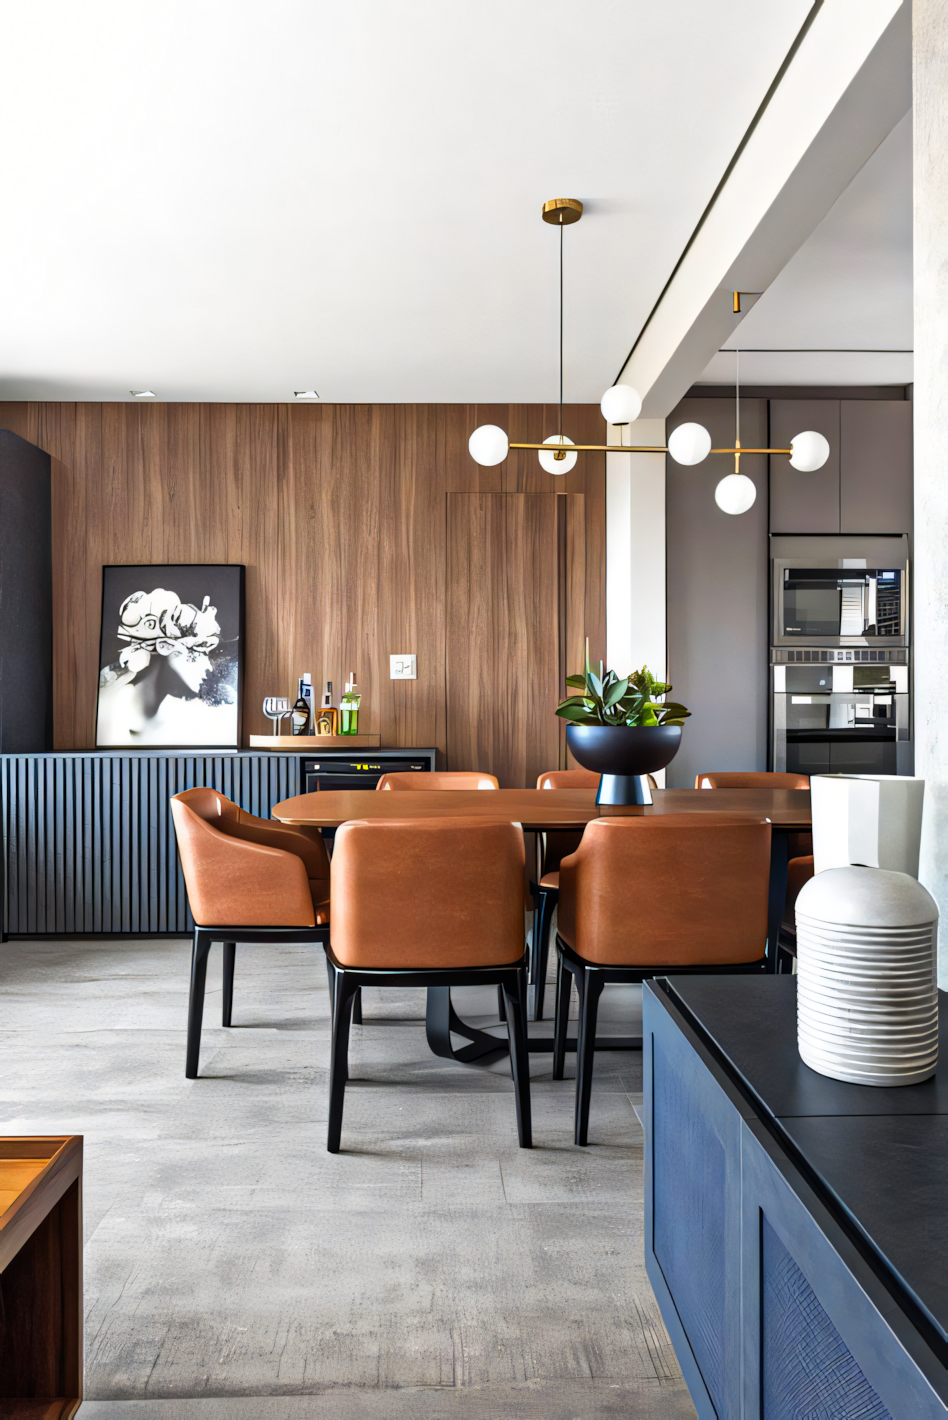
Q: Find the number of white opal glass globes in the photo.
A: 6